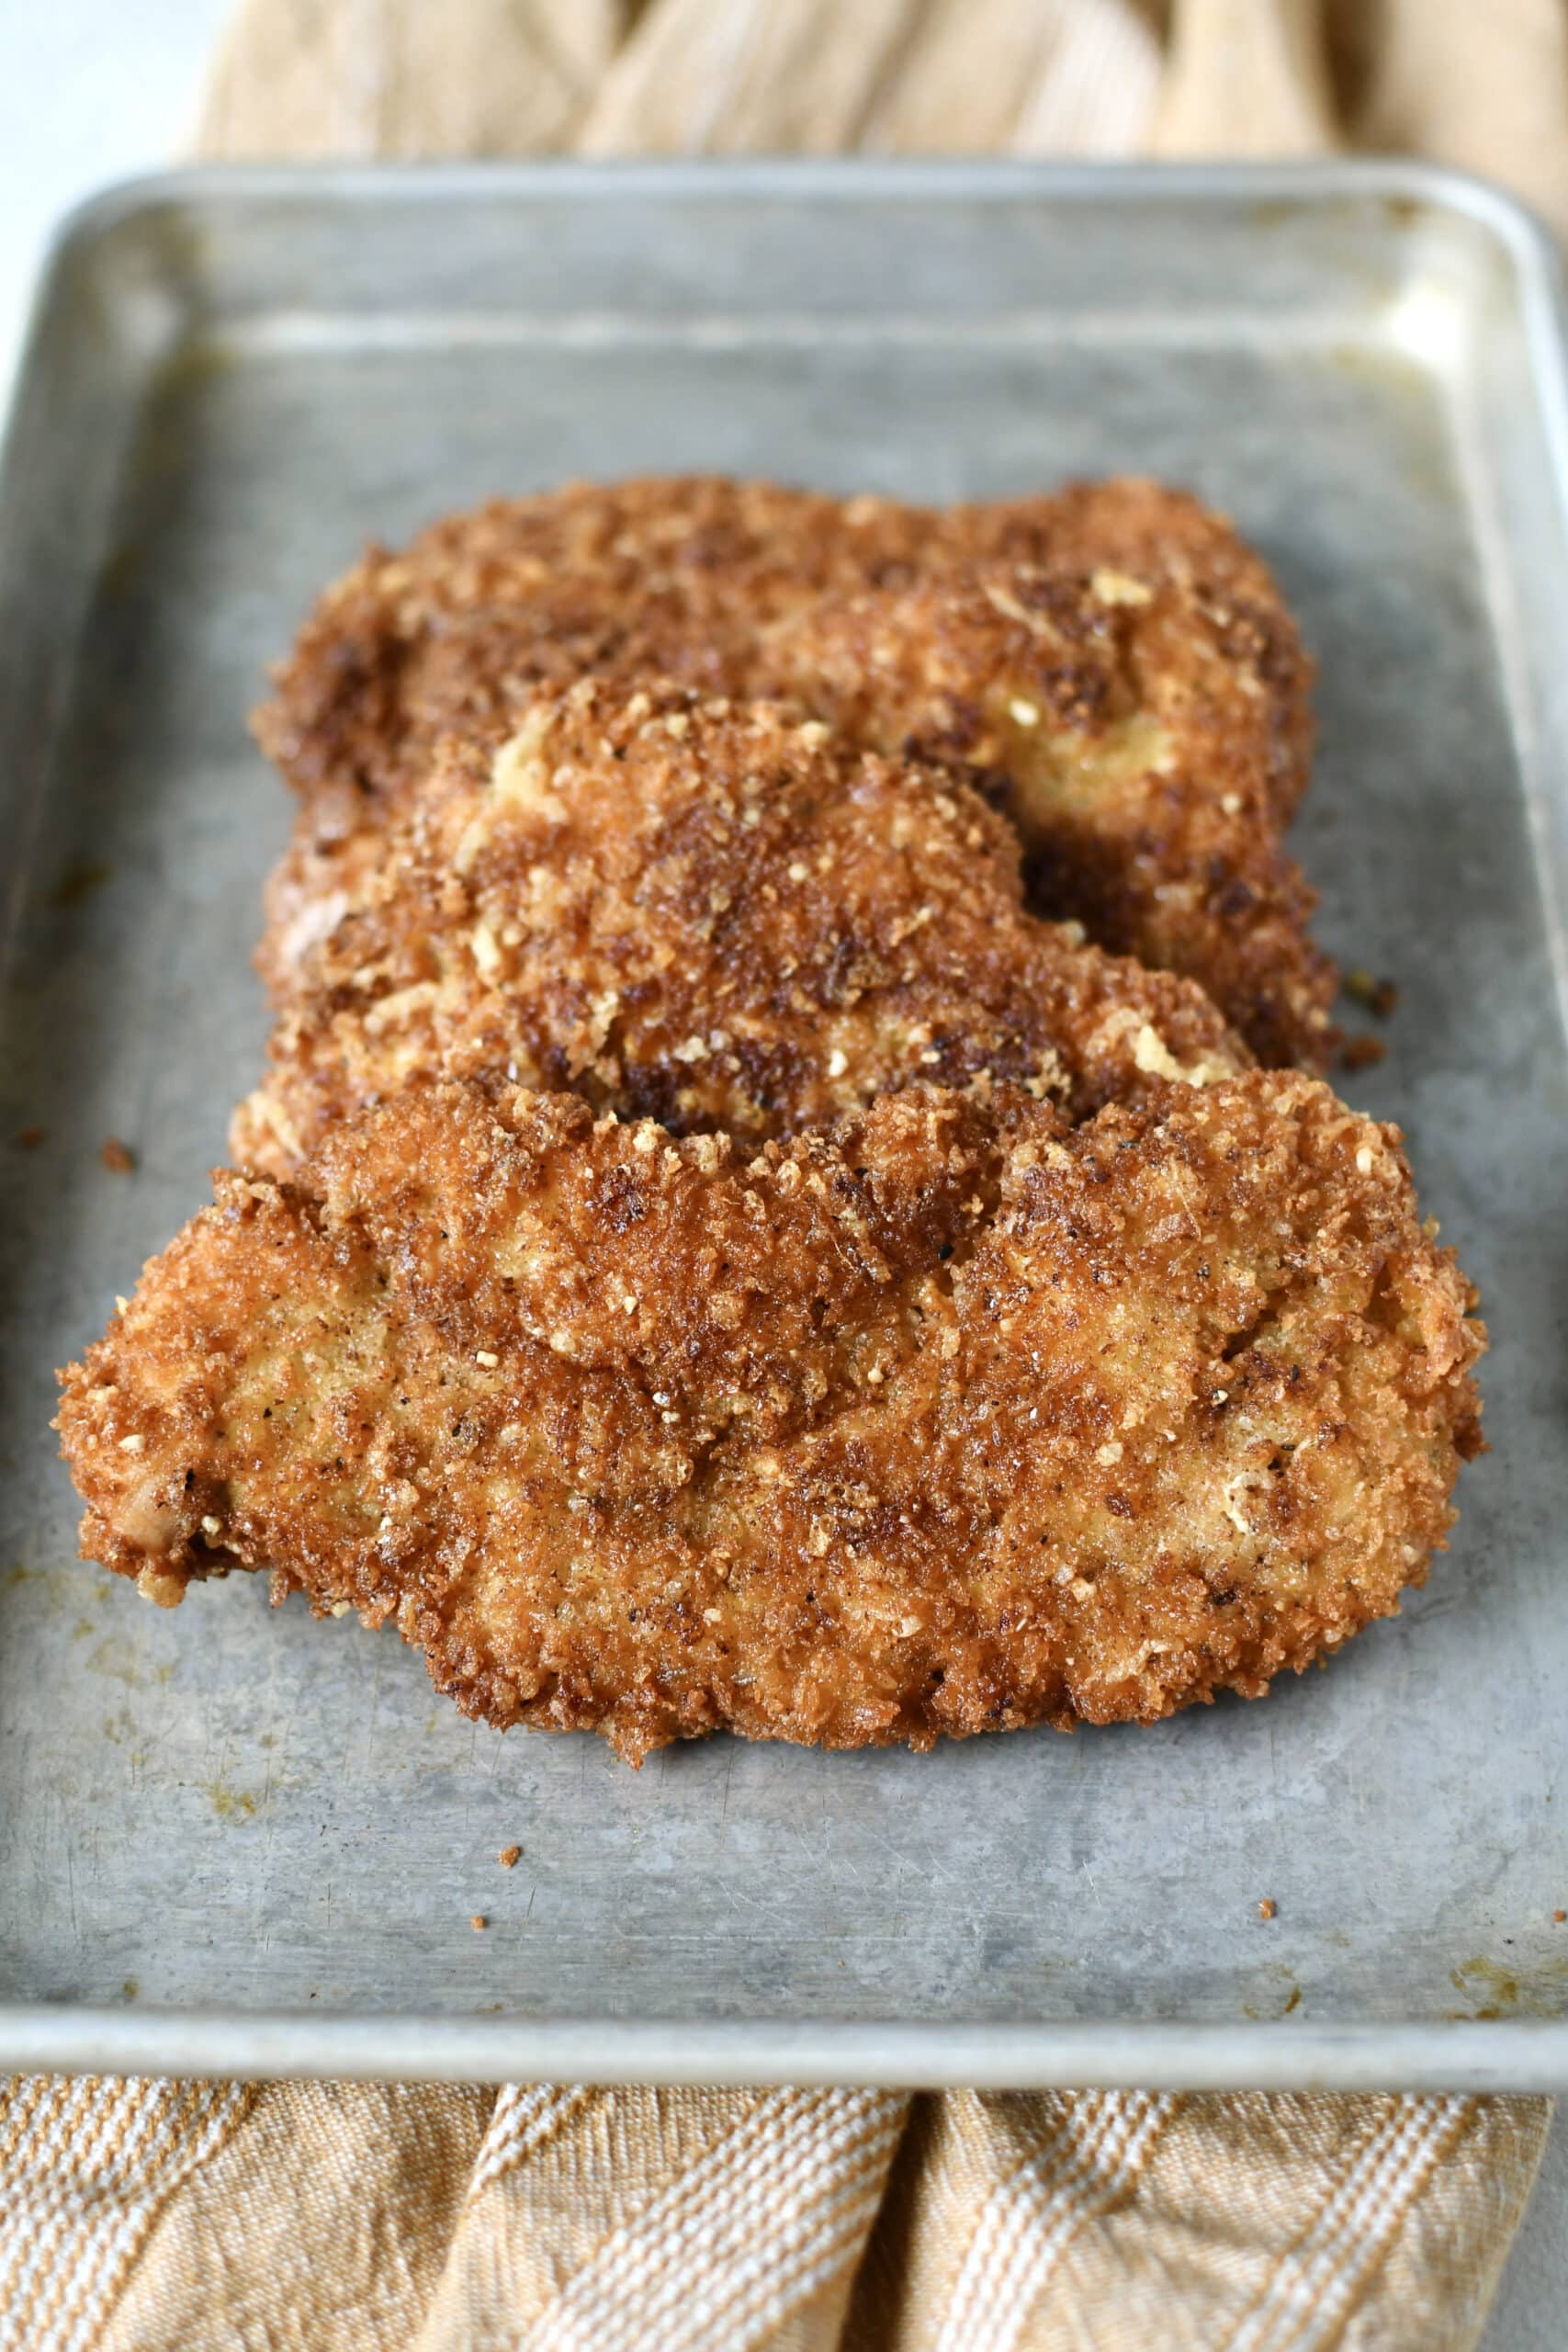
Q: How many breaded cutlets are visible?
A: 3